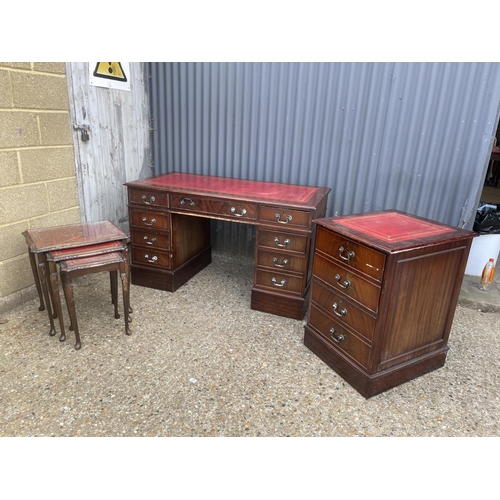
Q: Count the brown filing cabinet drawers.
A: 4